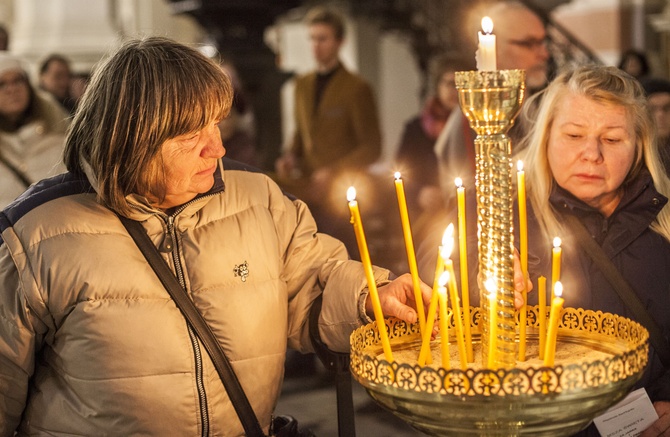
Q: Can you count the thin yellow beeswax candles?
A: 11